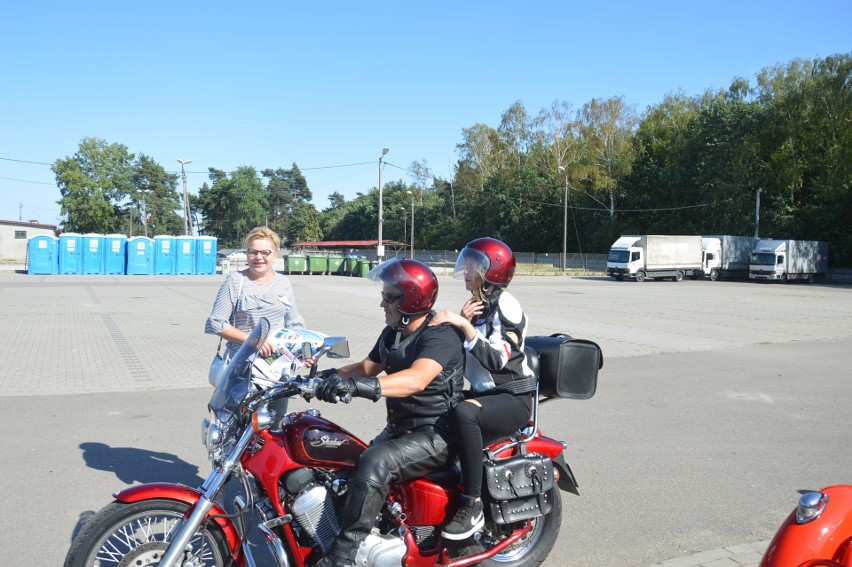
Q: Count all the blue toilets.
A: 8